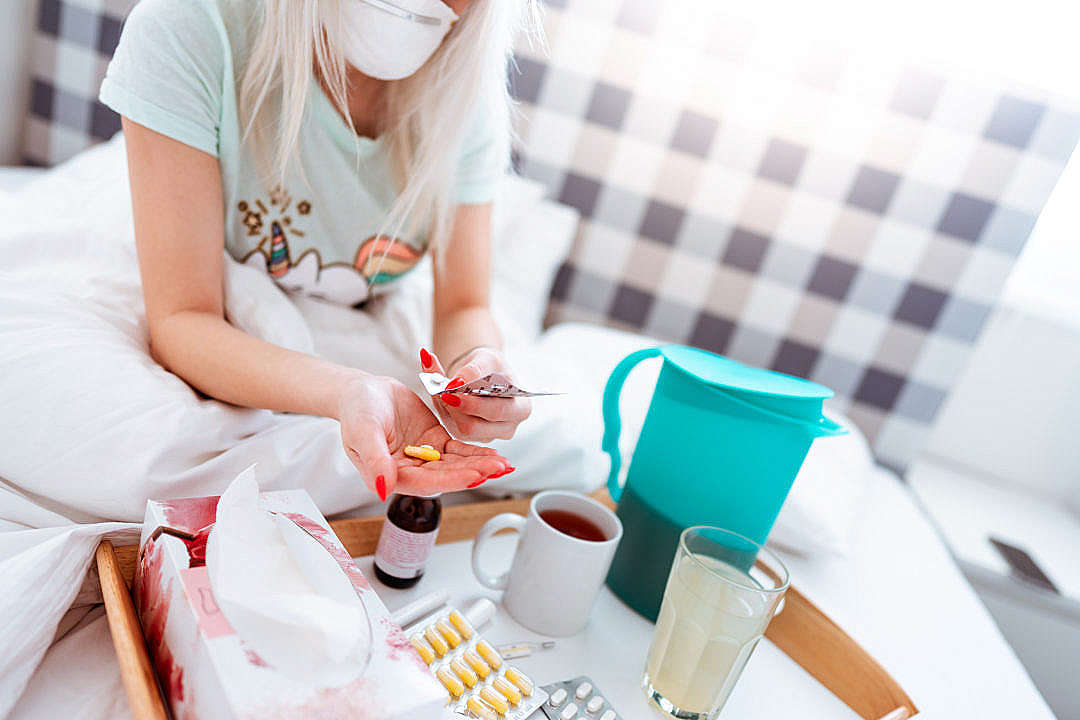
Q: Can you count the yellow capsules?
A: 13